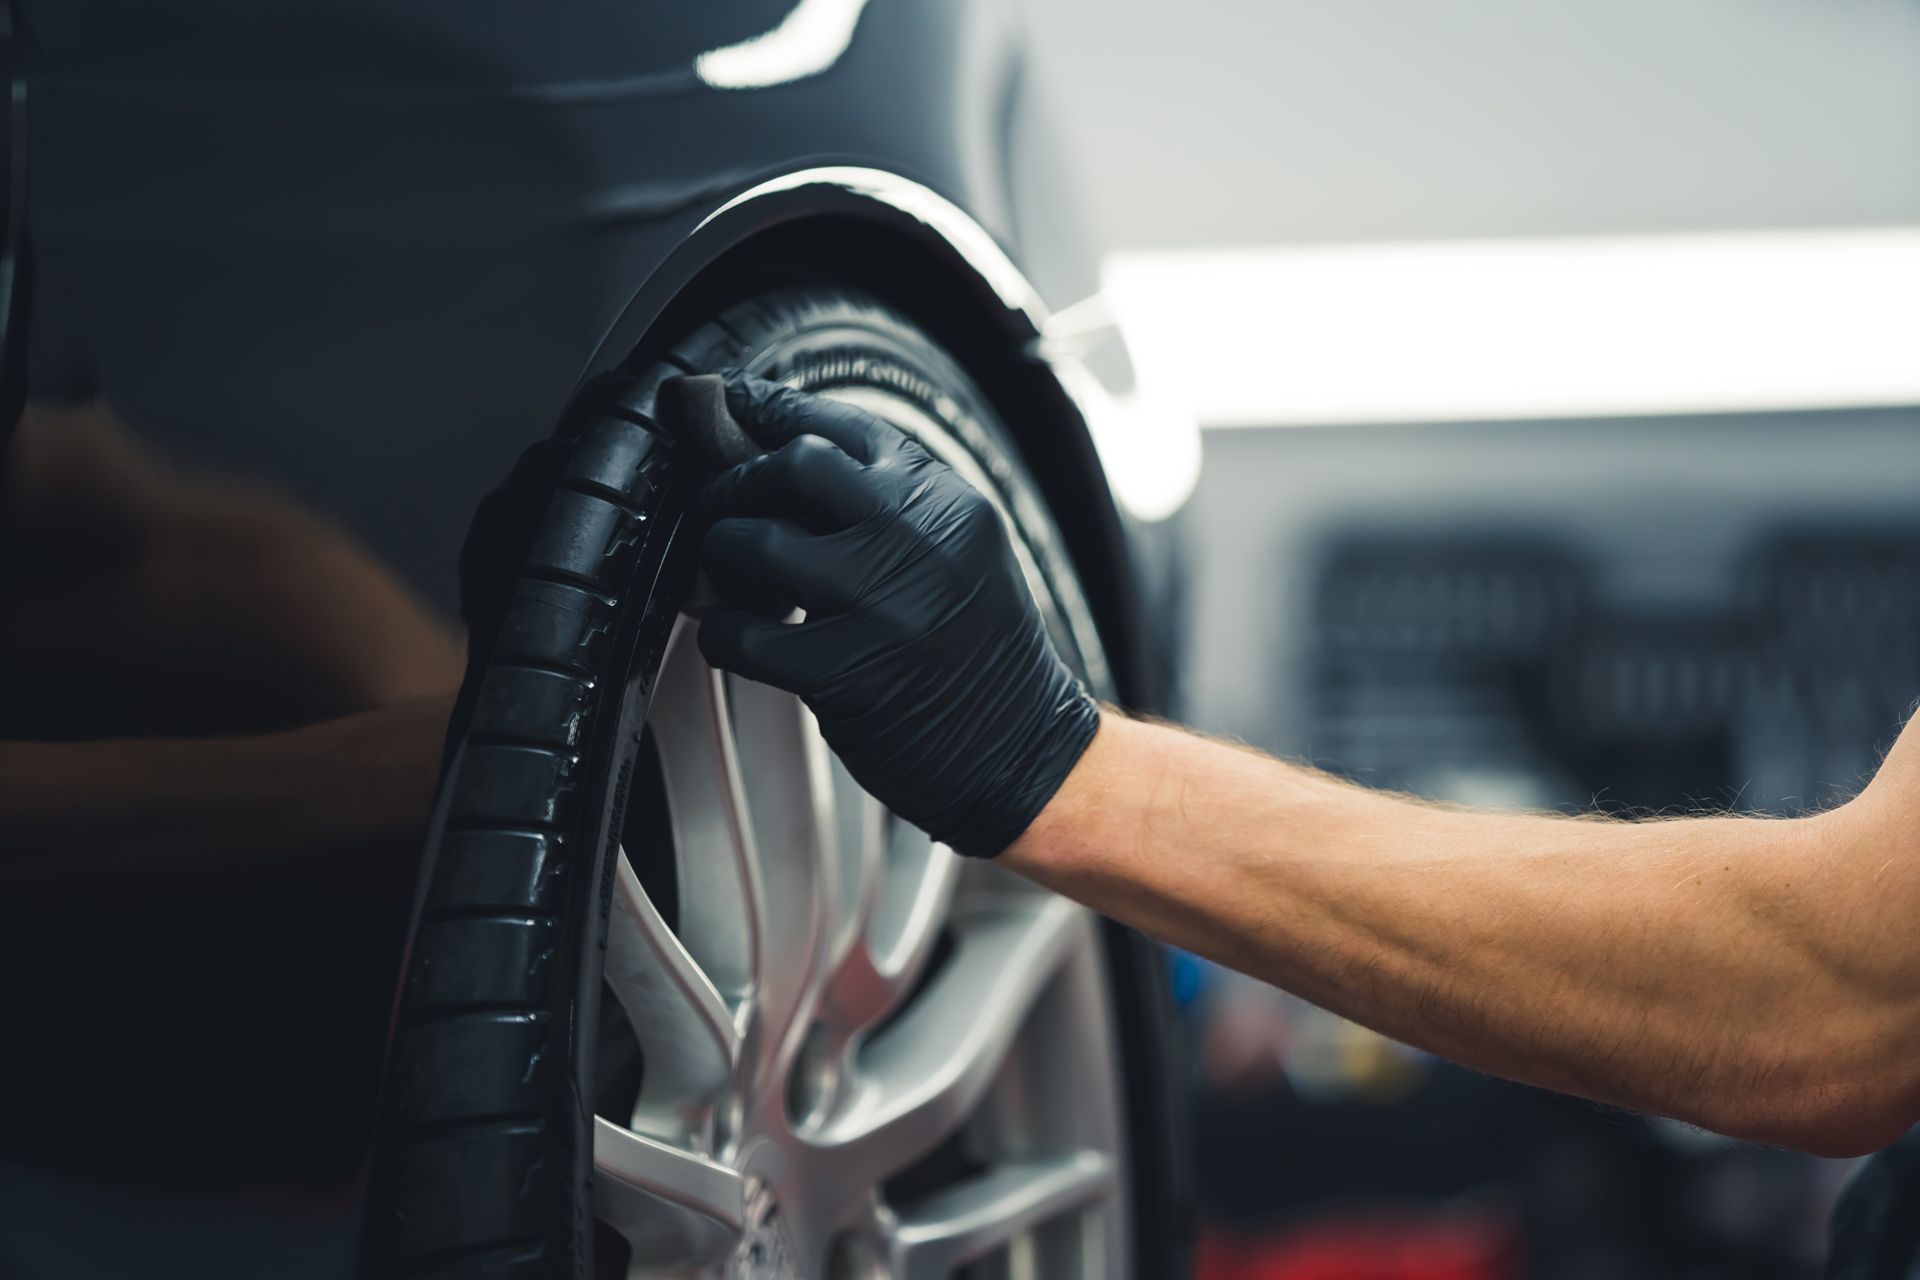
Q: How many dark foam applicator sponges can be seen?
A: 1